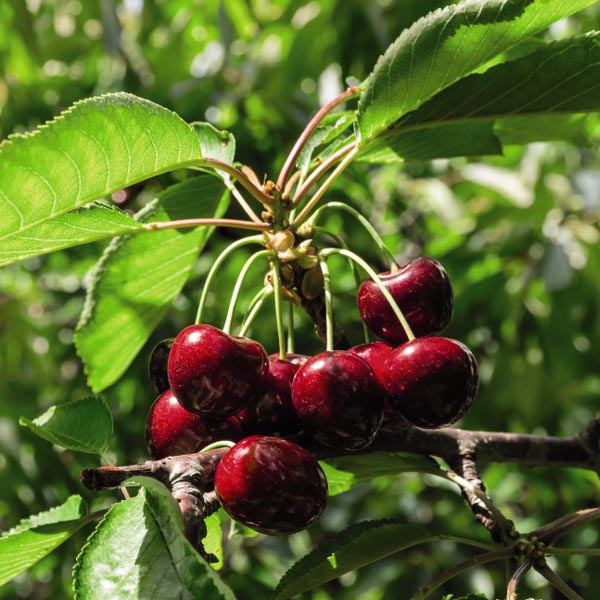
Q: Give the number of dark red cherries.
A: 9